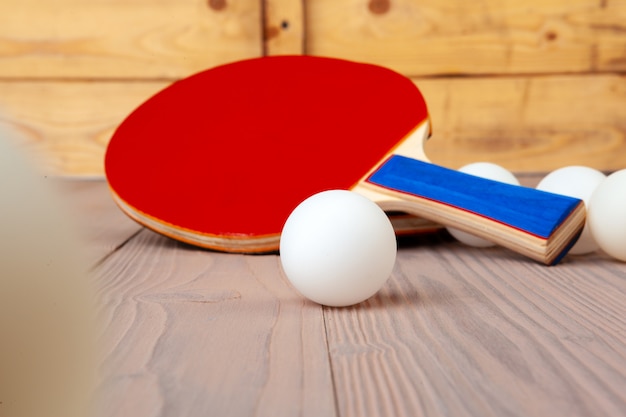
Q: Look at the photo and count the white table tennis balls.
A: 4